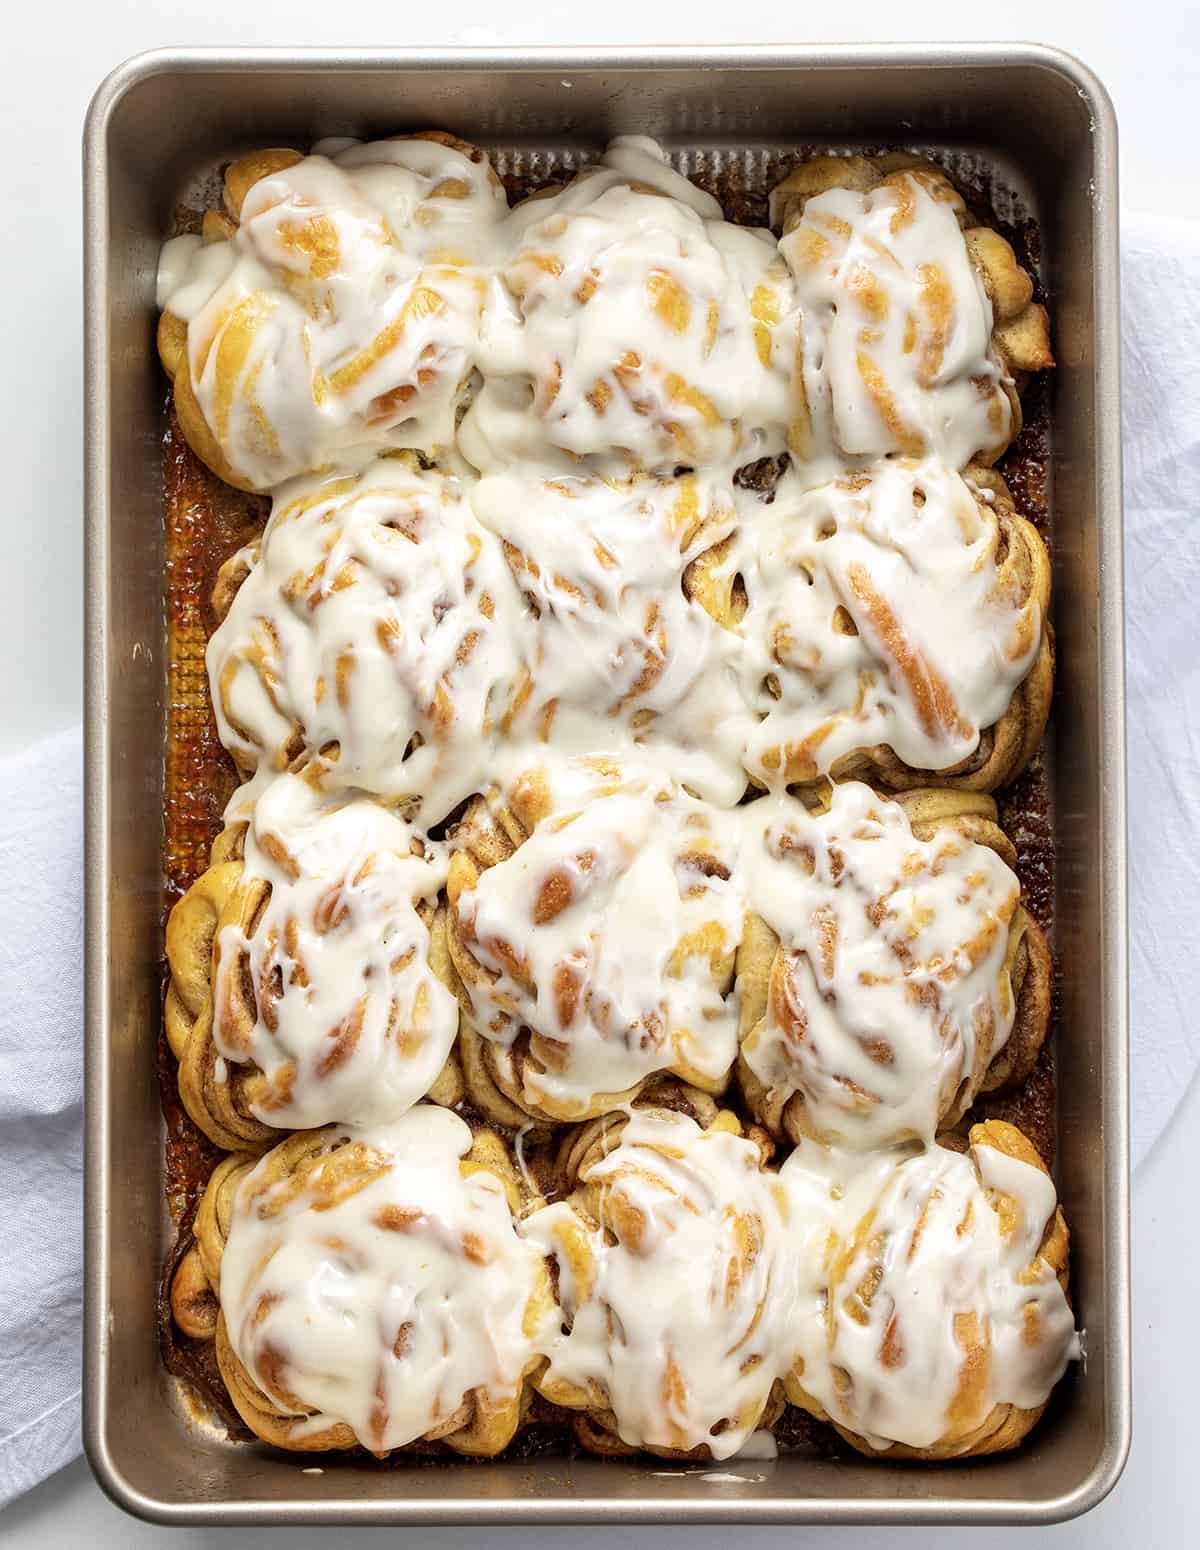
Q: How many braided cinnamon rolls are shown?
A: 12